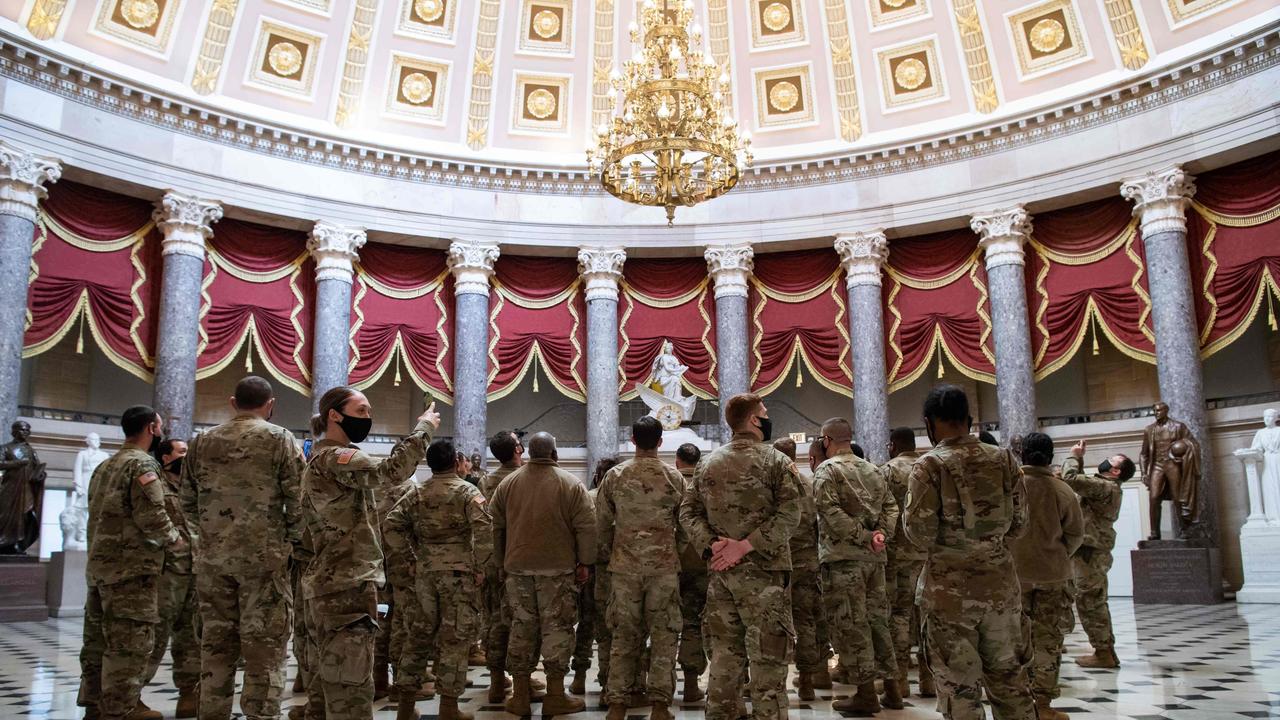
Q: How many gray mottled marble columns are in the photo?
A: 9